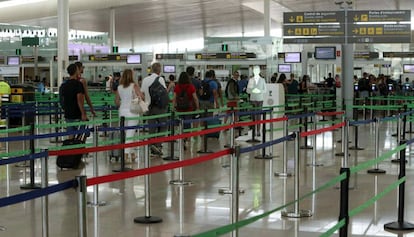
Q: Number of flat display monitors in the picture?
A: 7